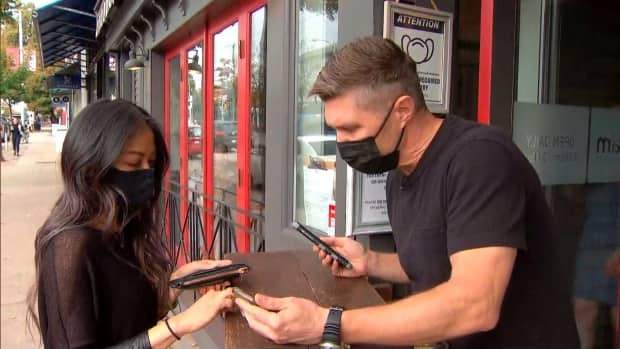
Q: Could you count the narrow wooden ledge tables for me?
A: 1